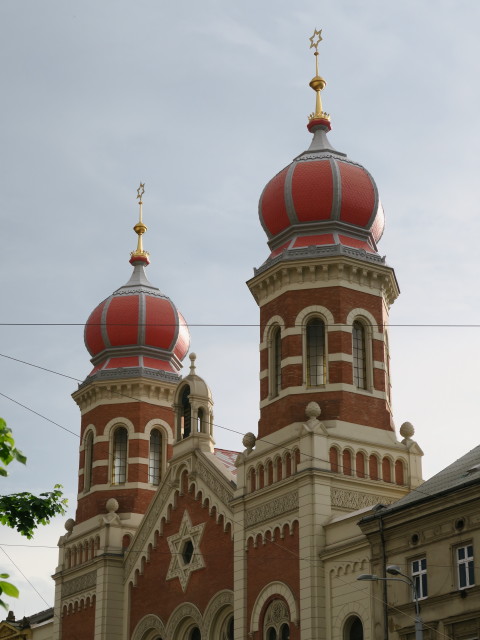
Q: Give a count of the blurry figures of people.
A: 0